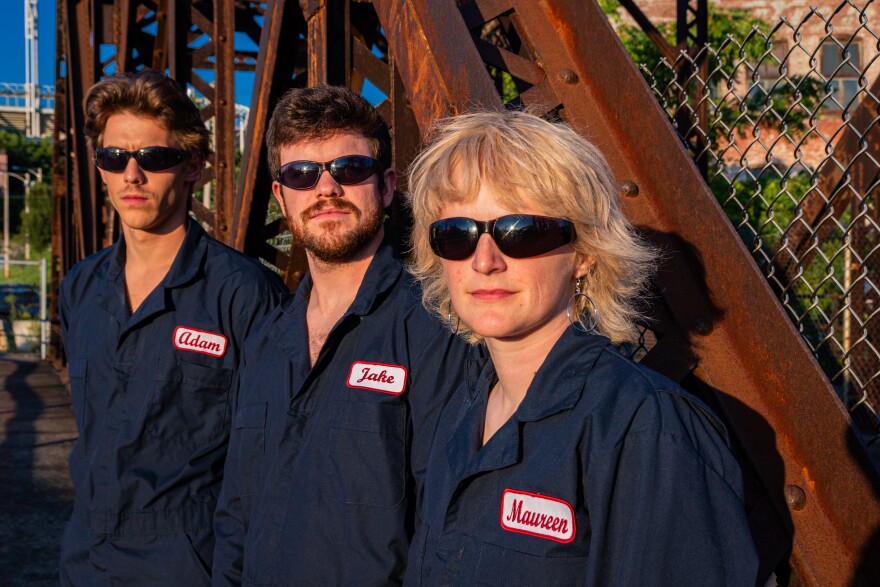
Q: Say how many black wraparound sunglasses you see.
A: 3